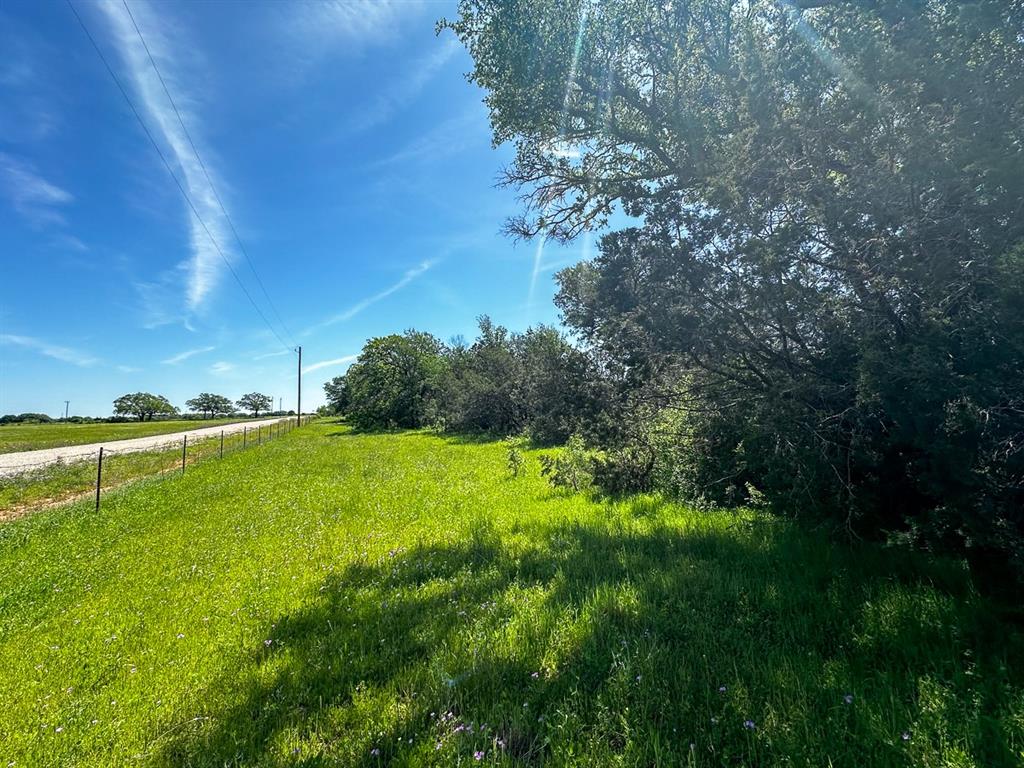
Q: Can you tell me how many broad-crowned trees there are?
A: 3